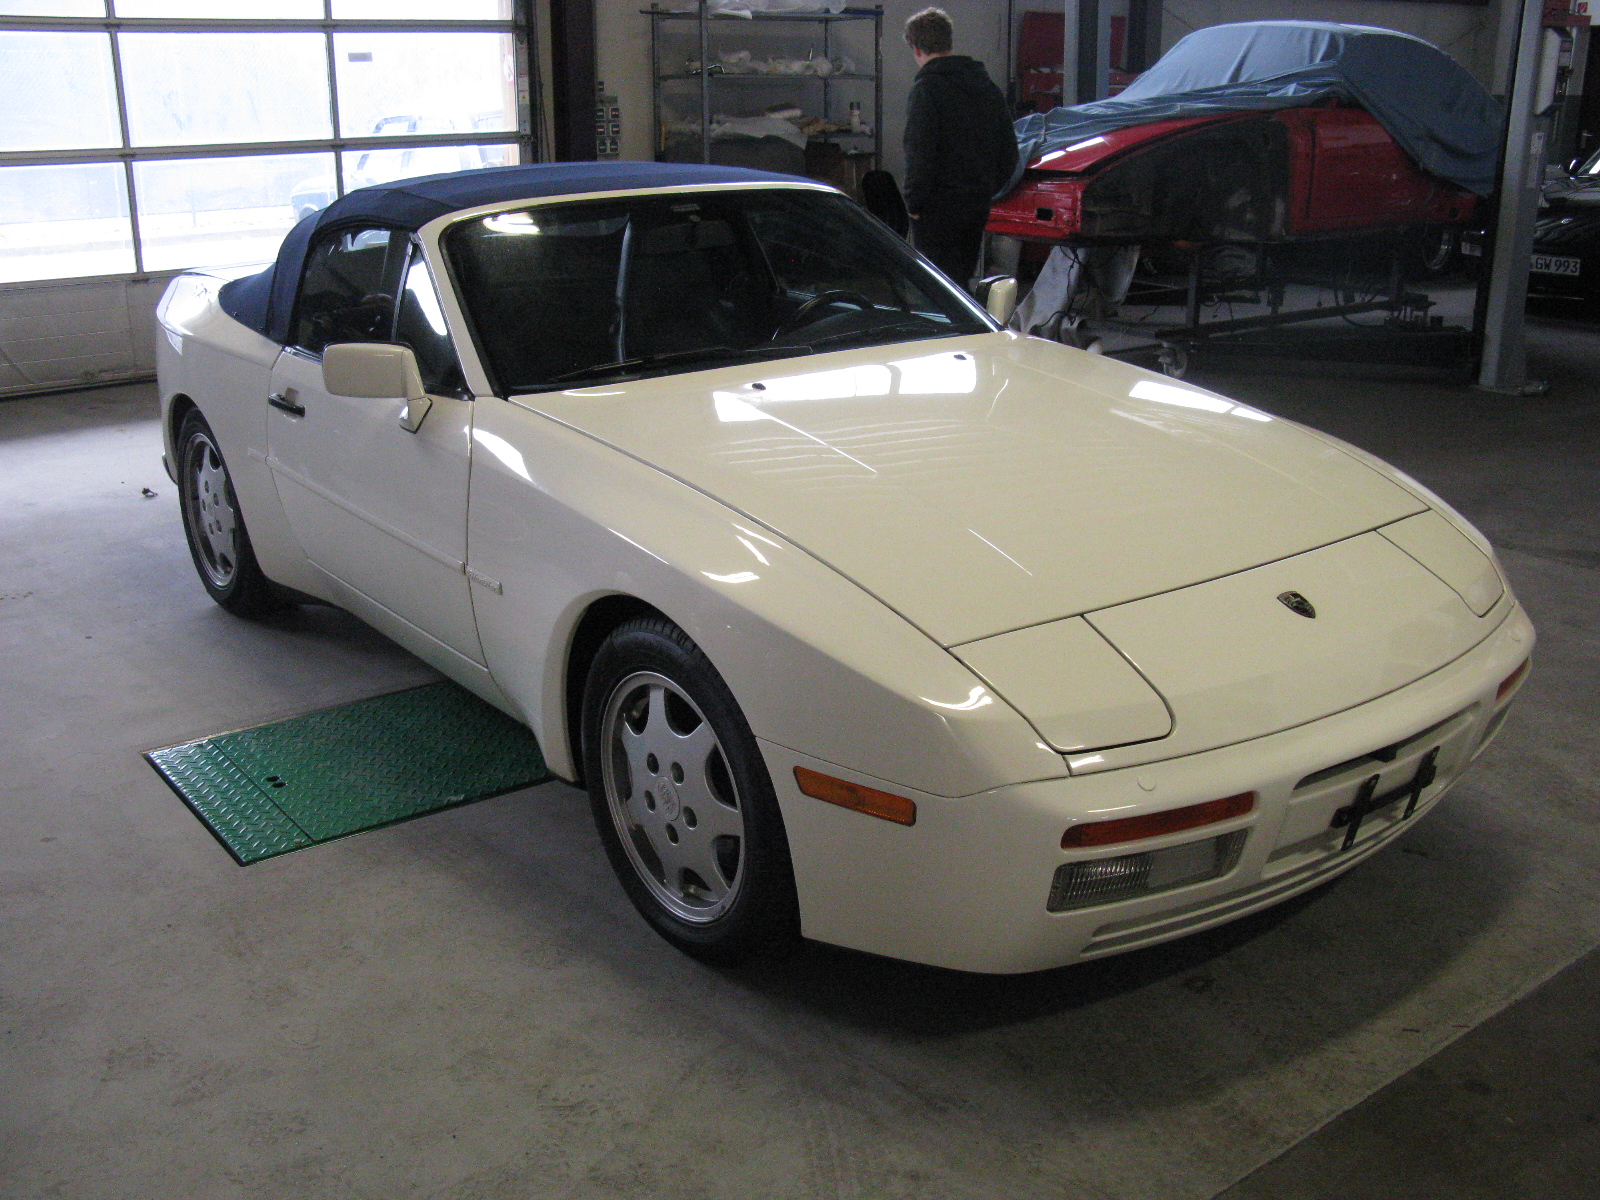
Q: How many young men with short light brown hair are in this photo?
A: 1